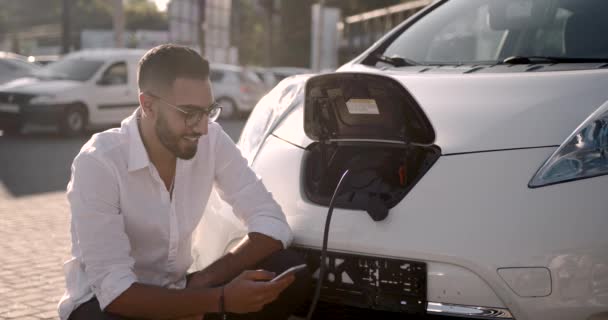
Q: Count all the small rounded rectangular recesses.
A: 1